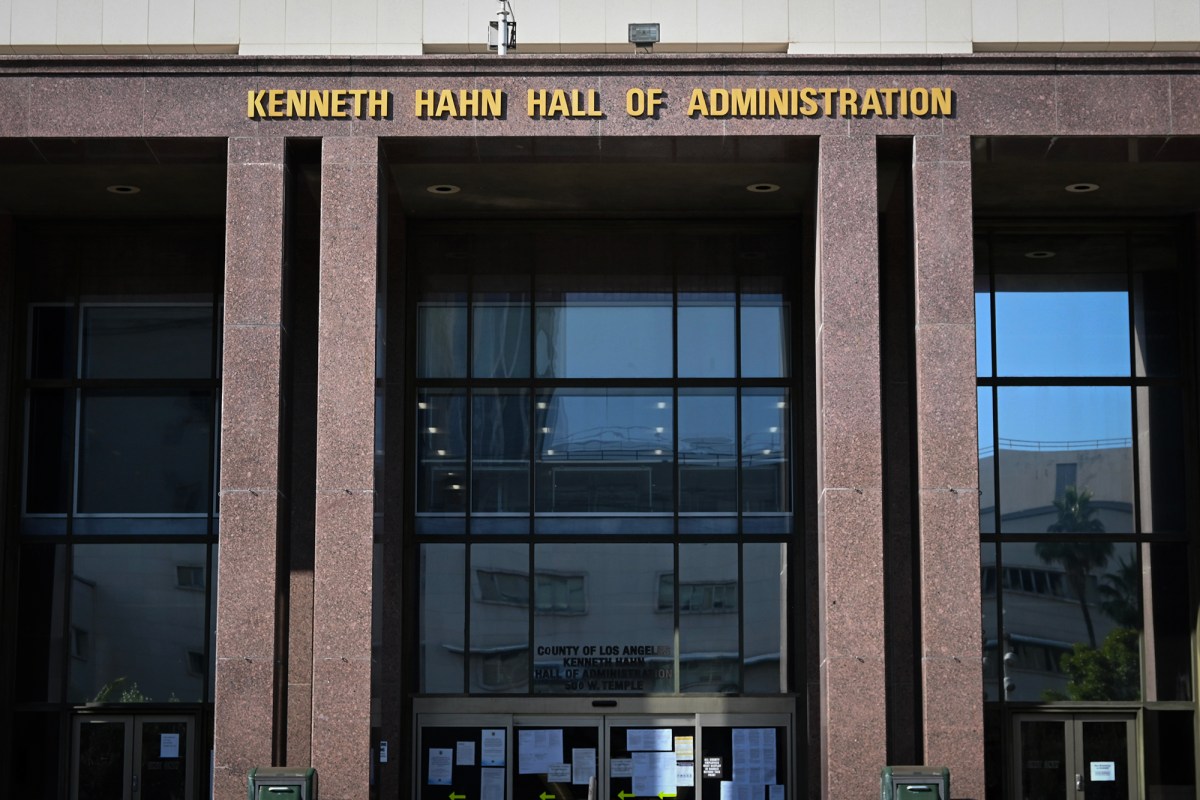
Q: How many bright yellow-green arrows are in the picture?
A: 4